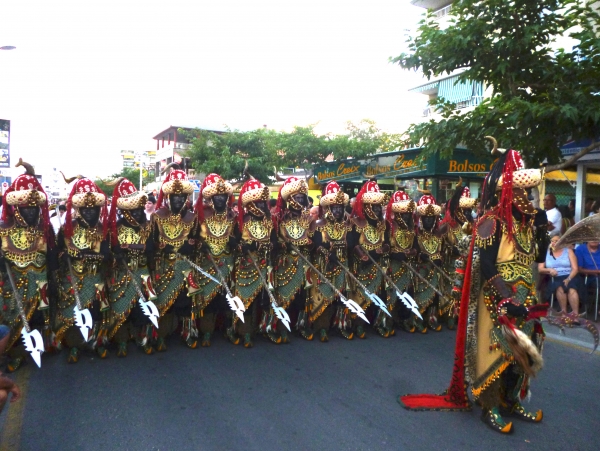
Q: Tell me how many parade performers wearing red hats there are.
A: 13